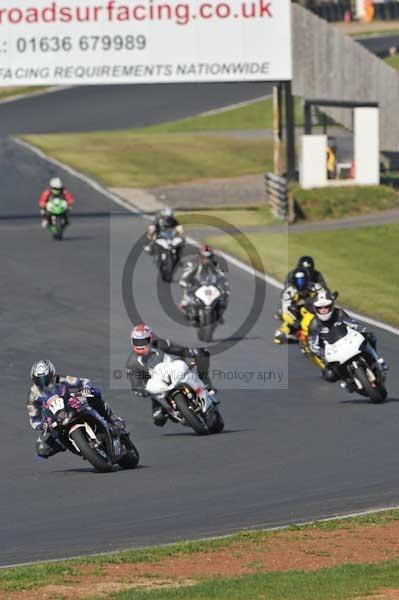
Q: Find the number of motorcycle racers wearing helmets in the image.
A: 8